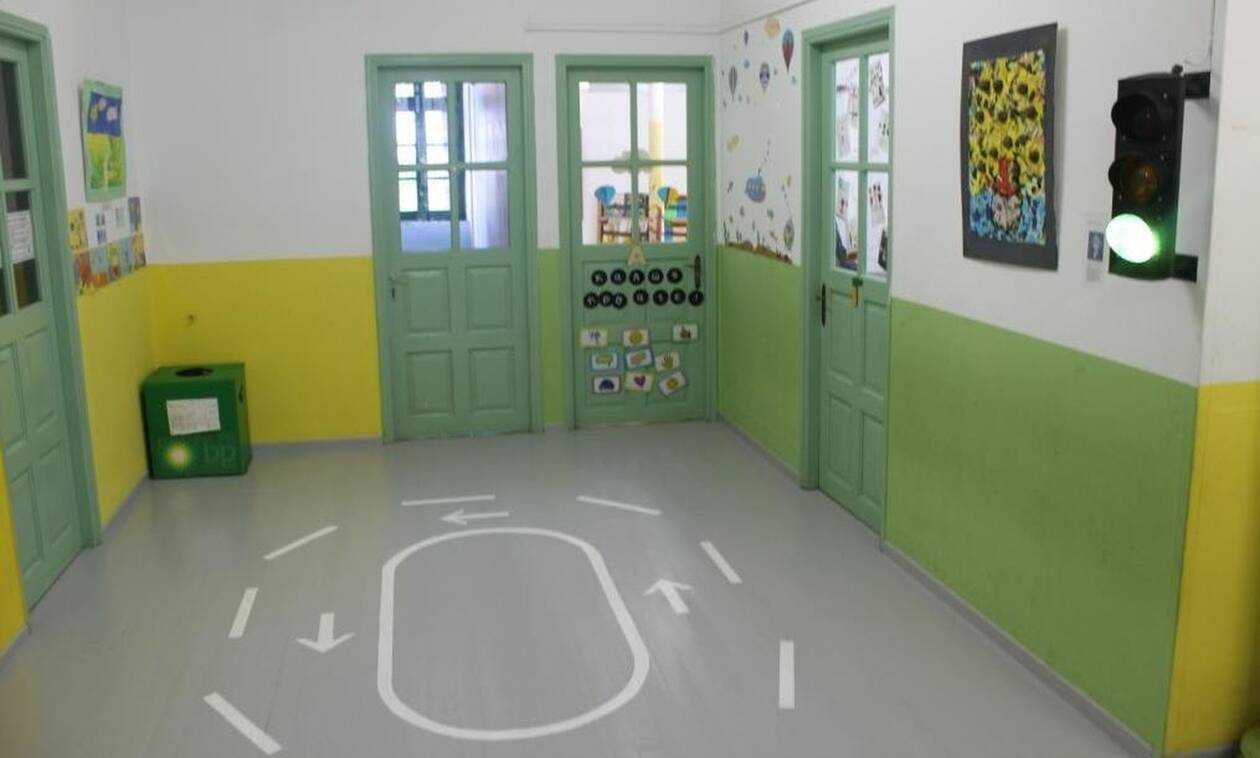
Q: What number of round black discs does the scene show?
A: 12